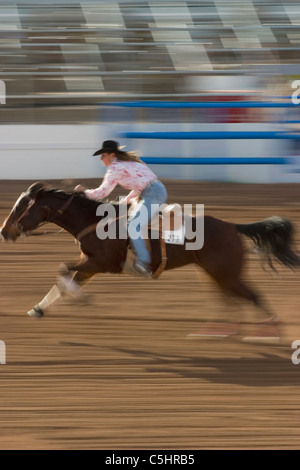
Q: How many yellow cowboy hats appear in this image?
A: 0